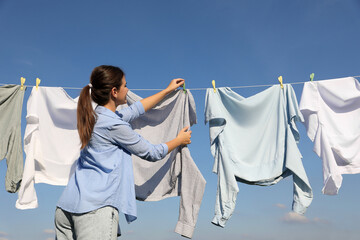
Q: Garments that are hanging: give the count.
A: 5